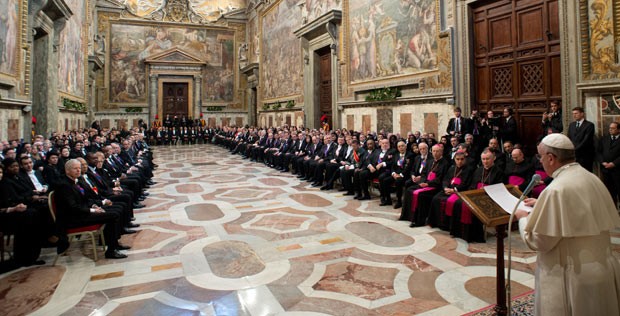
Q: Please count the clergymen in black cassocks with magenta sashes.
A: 5